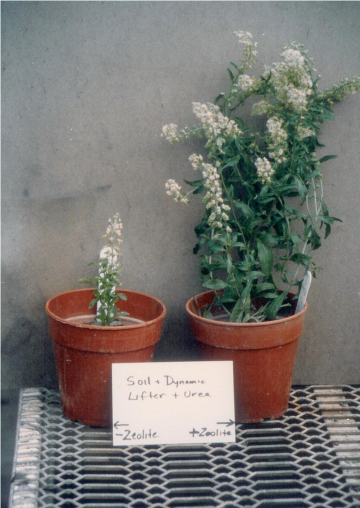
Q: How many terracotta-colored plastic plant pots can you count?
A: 2